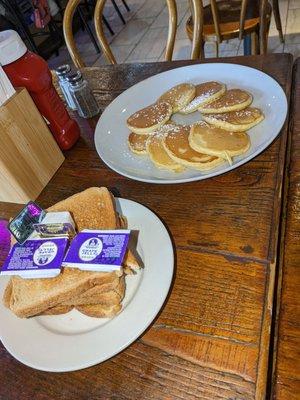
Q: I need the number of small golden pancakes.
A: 9